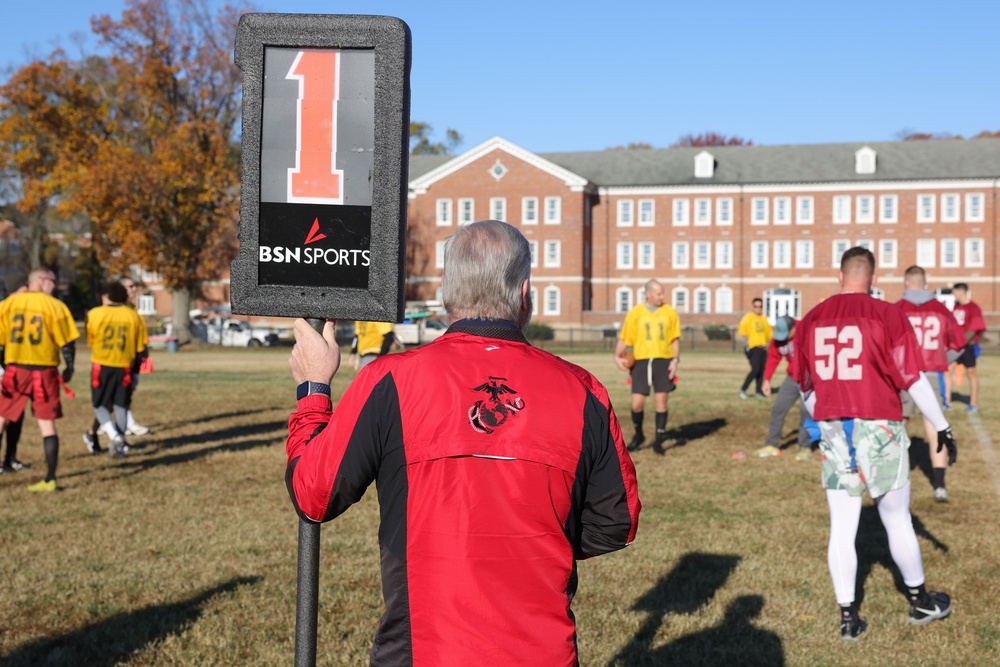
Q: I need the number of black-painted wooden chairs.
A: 0